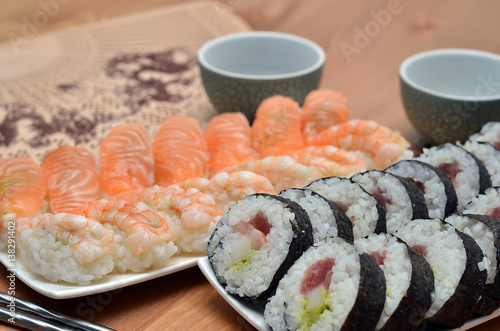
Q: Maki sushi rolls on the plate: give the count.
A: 13